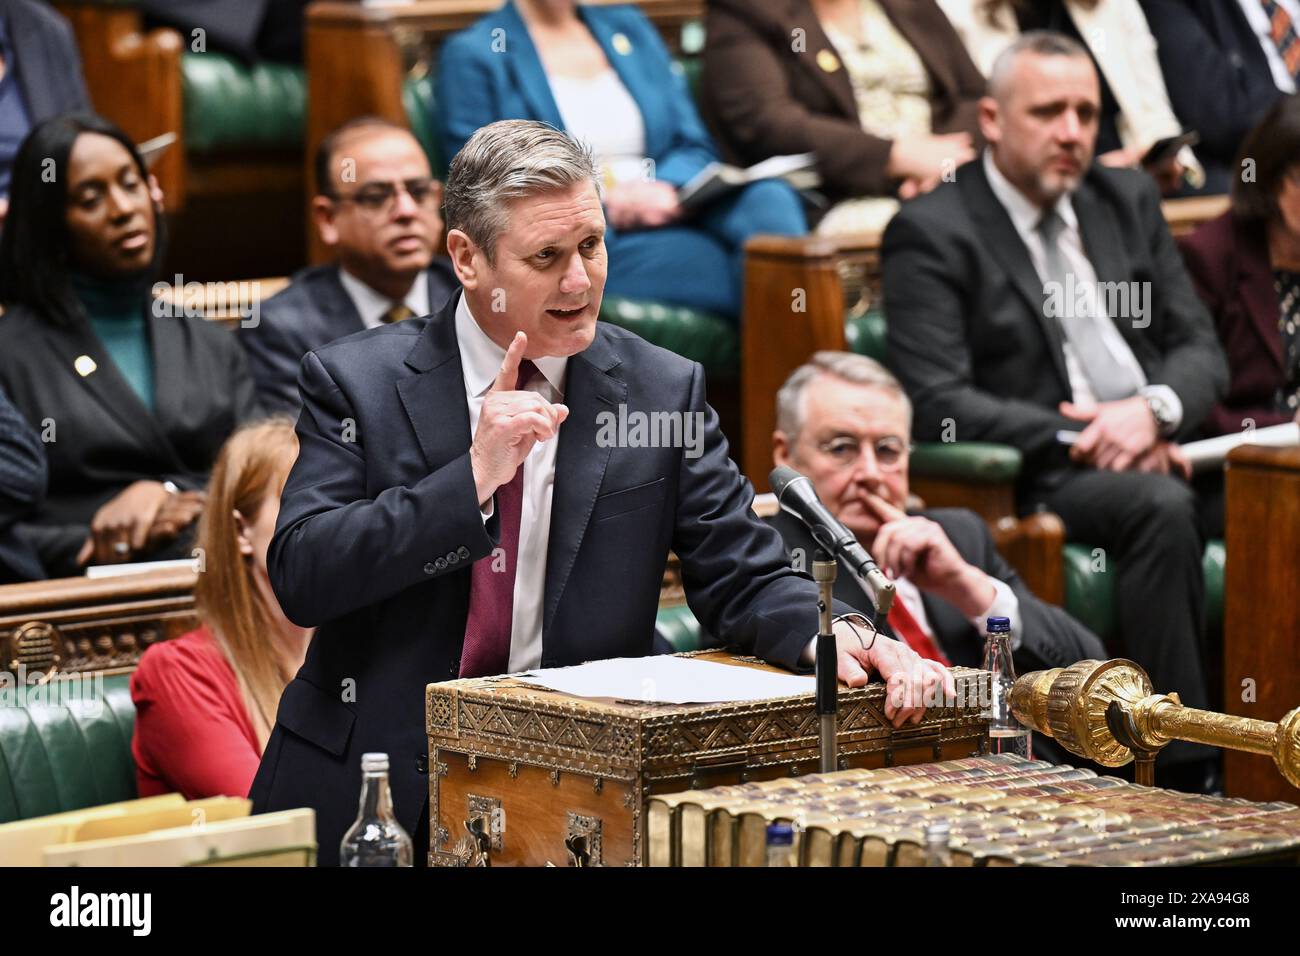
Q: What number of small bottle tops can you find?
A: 4